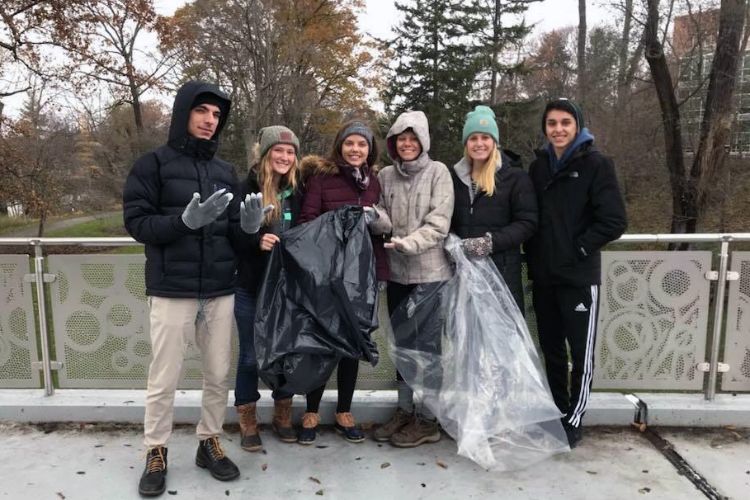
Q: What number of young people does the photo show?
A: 6